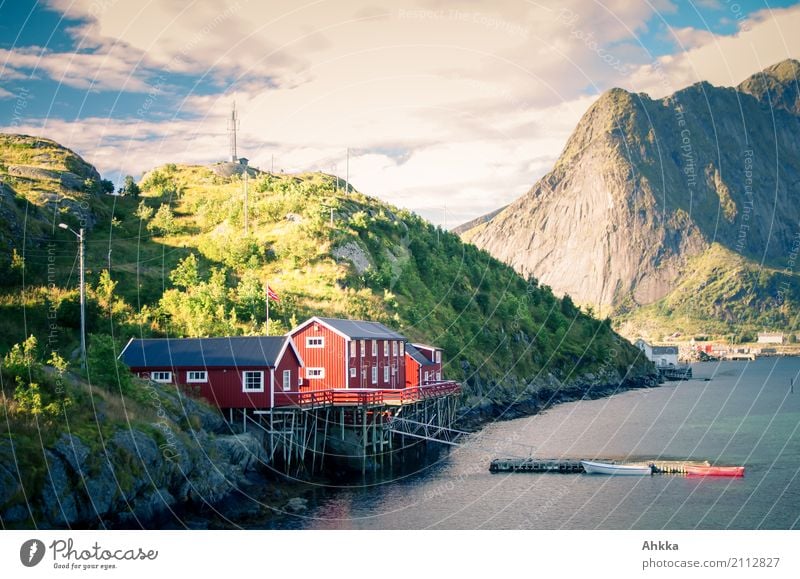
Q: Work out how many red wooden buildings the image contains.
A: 3